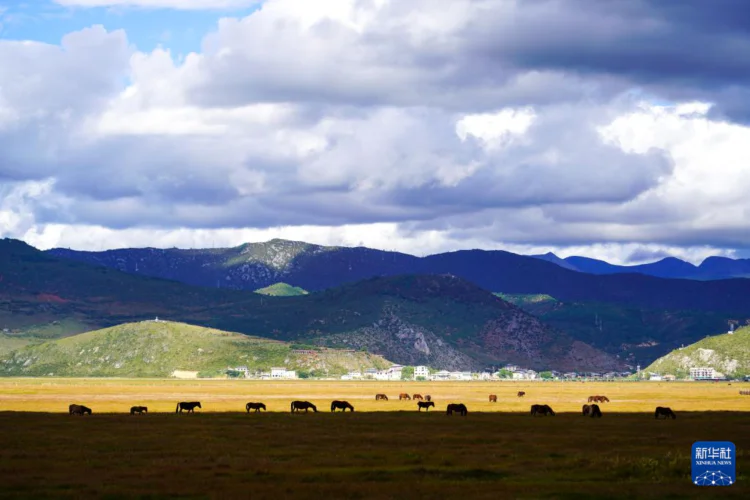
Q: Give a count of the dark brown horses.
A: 11